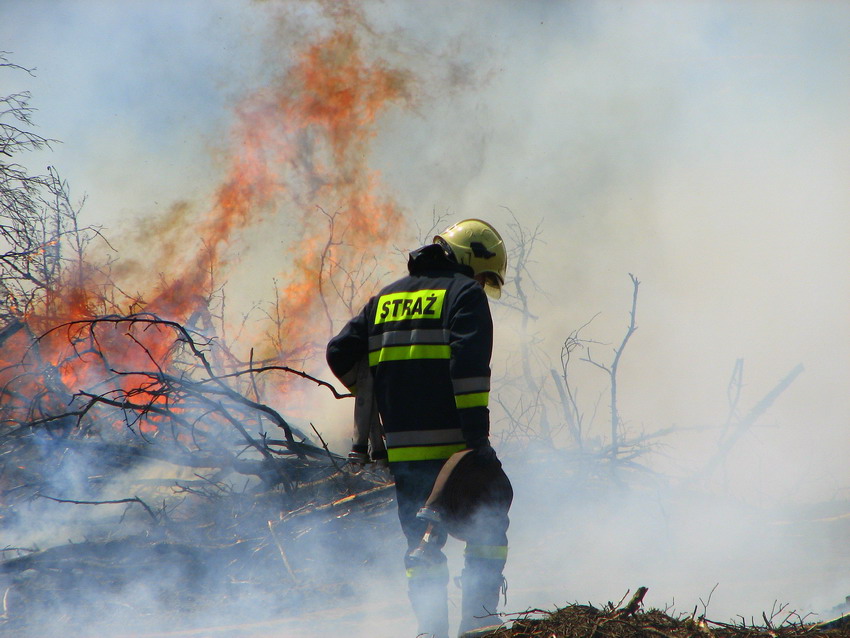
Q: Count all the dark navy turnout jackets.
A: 1